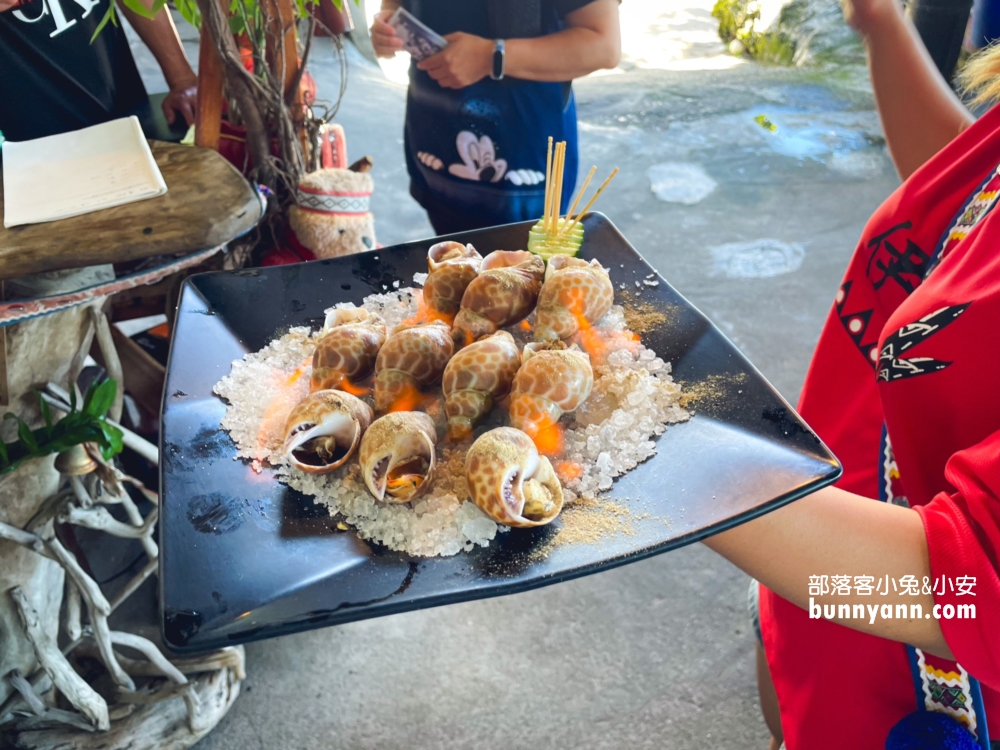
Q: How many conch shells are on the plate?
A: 10